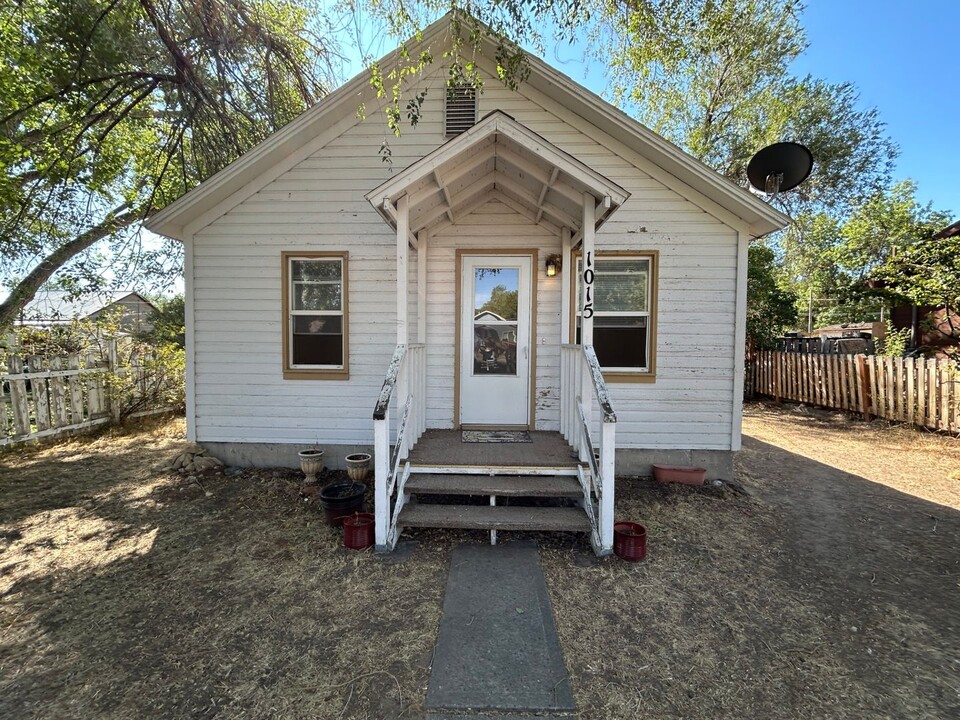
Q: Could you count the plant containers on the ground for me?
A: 6